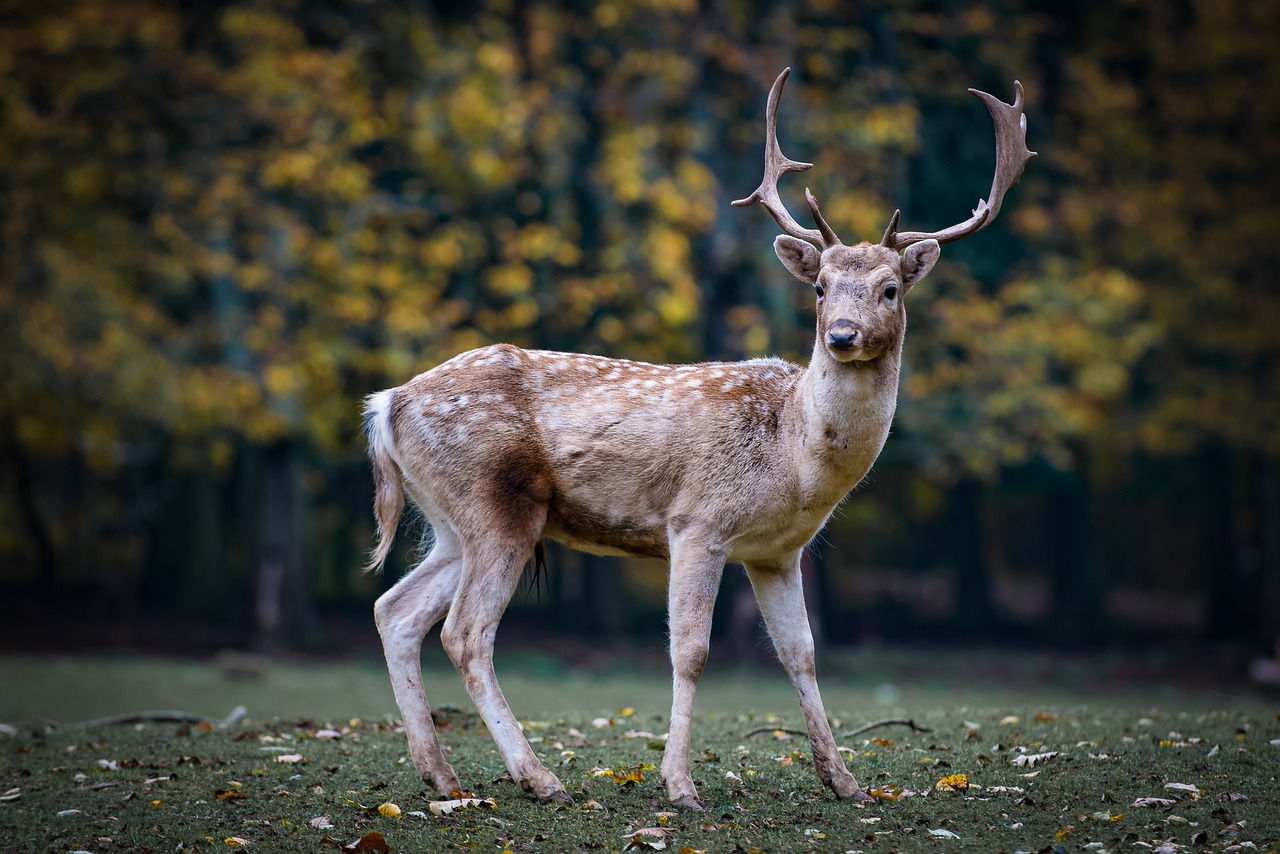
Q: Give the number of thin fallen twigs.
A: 2